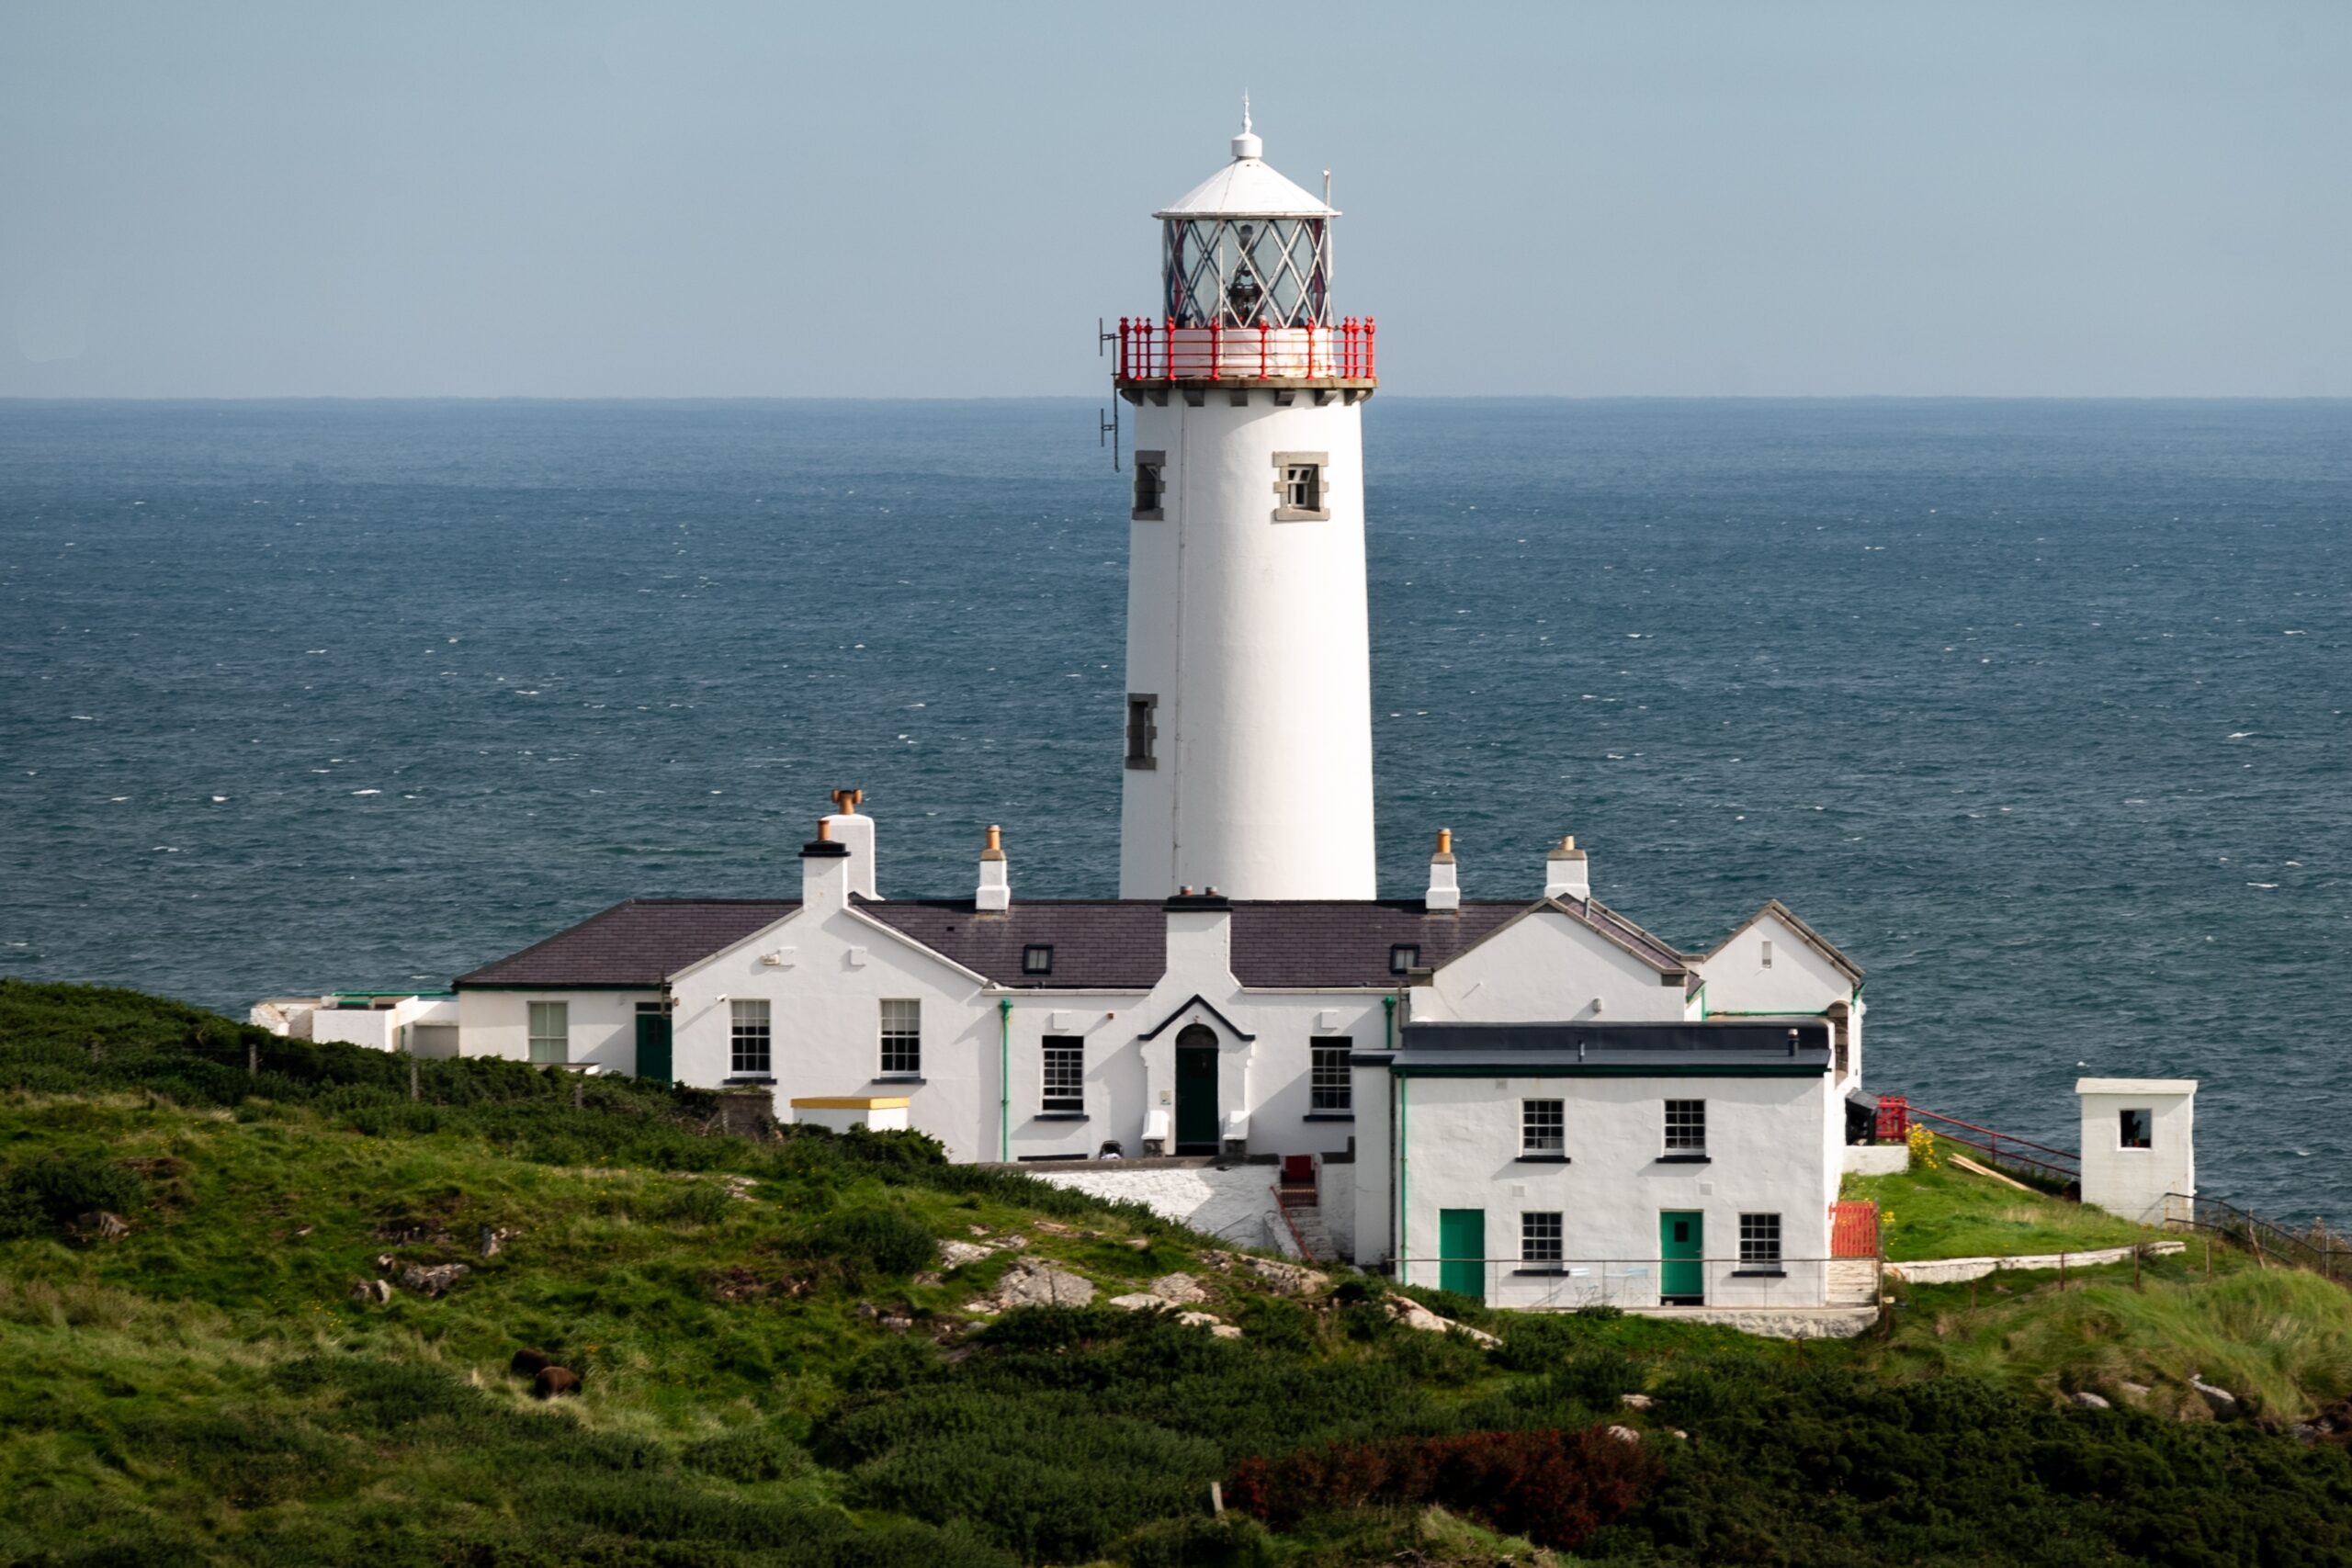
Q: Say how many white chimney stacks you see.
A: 6